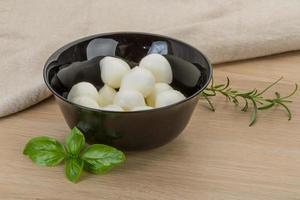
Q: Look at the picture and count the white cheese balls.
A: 11